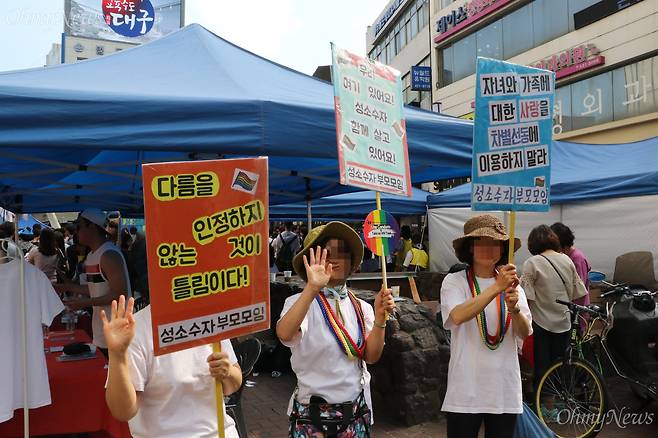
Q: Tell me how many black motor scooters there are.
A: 1